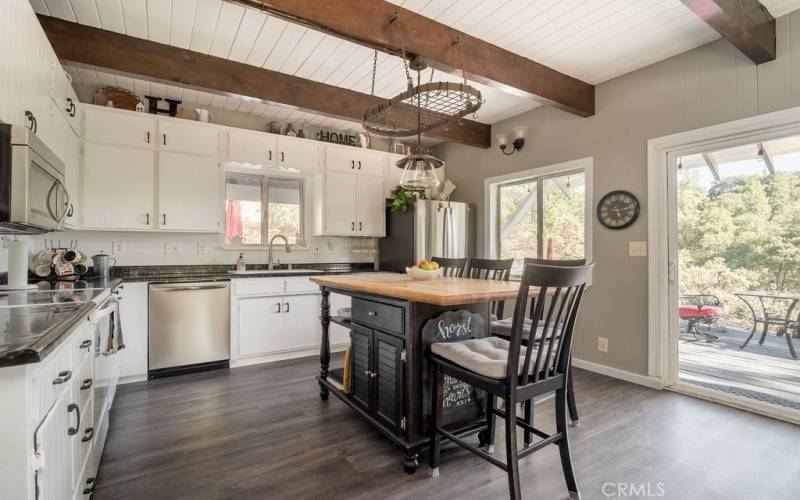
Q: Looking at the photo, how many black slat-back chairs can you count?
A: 4